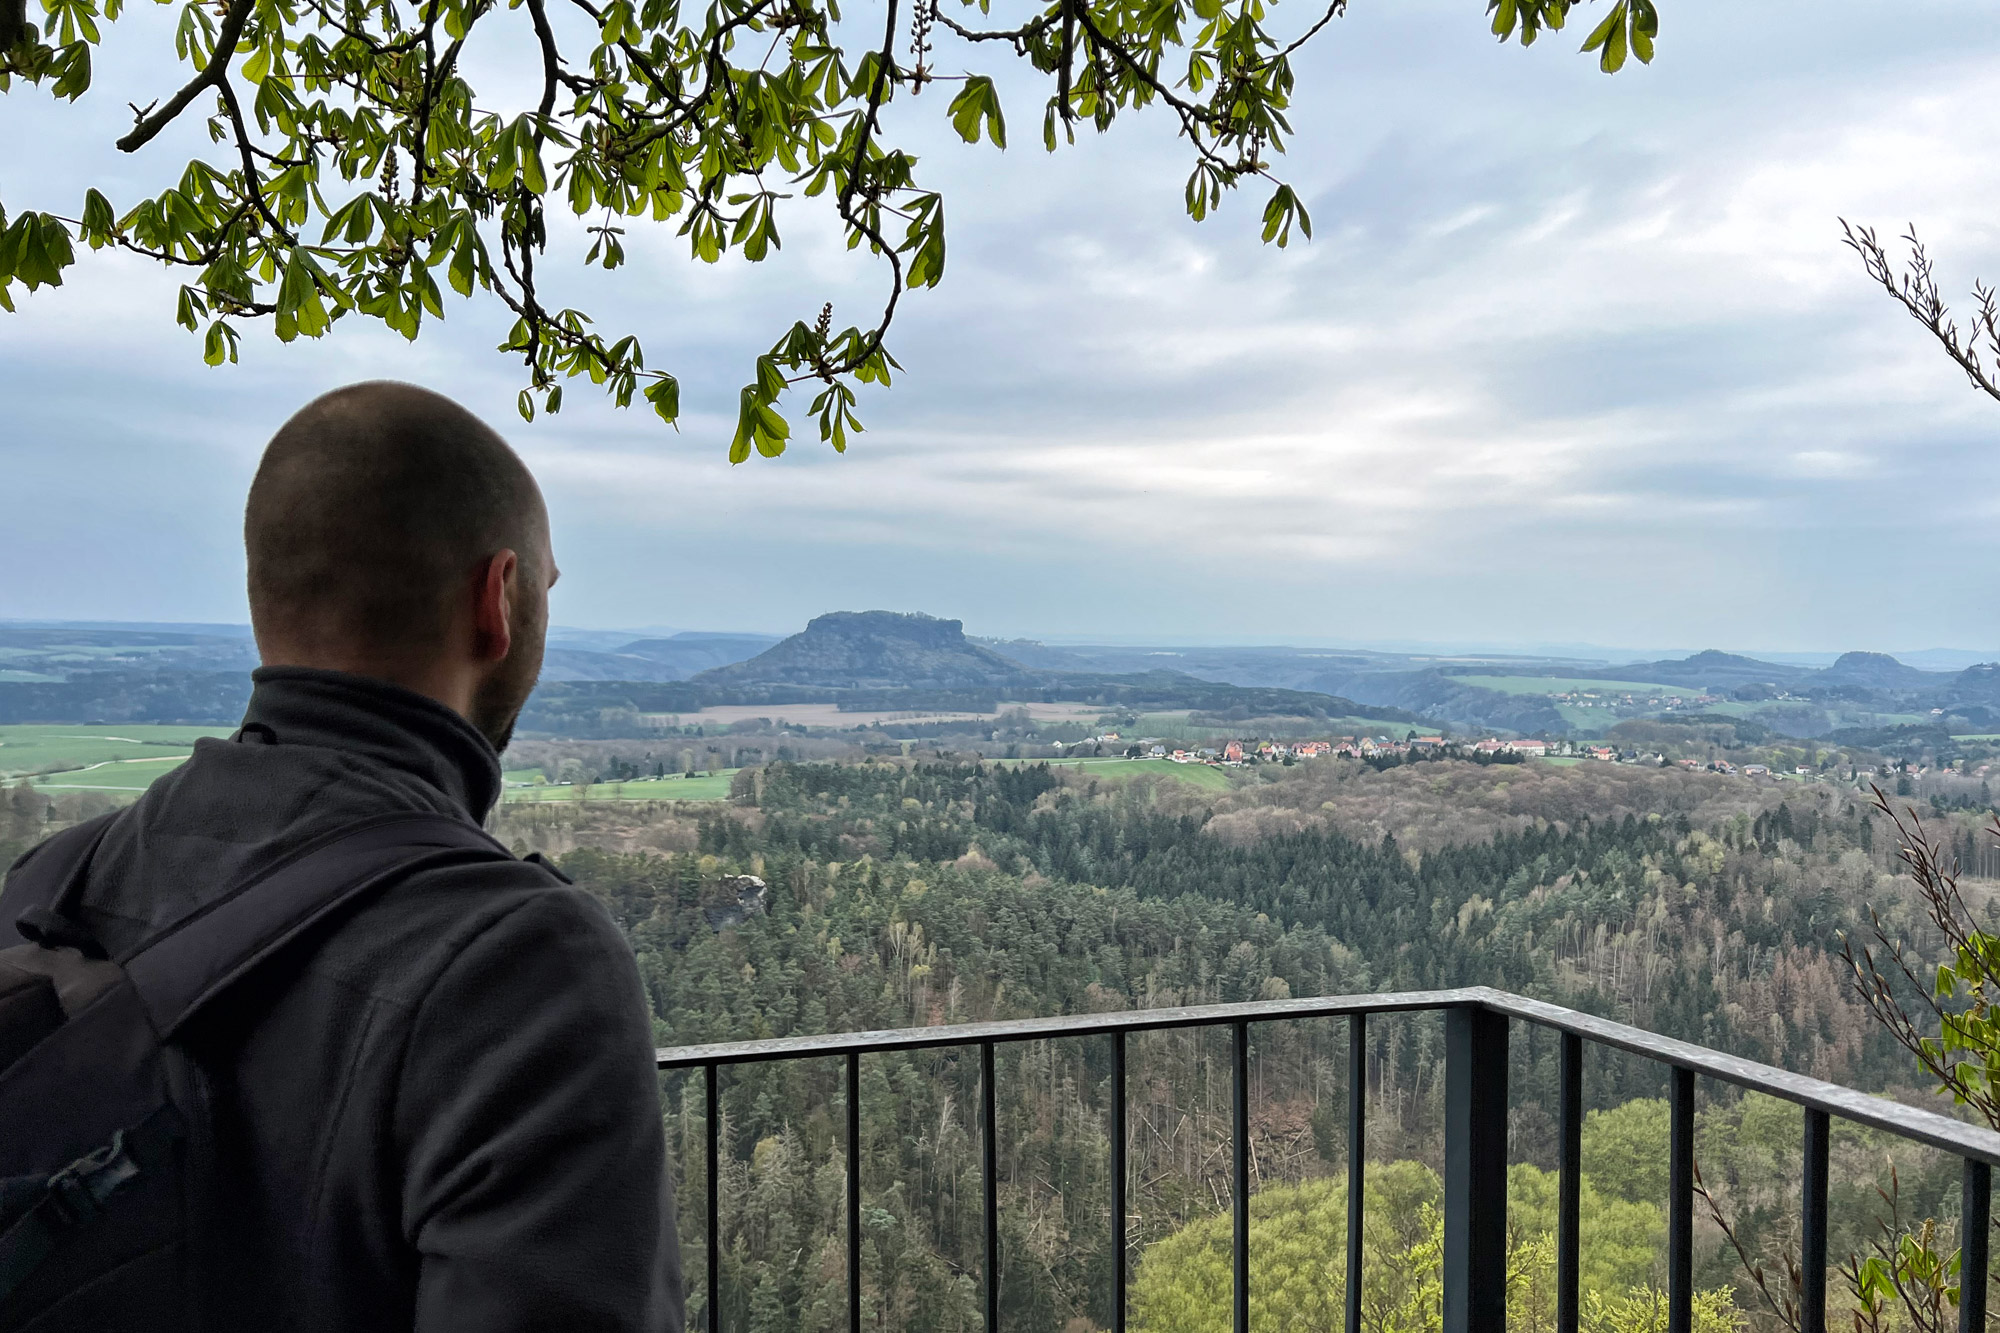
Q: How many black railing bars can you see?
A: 11